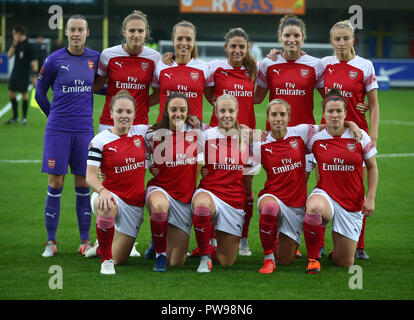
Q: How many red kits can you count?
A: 10